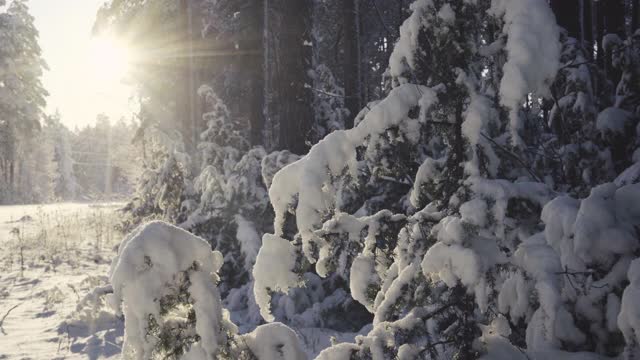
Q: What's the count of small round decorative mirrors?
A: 0